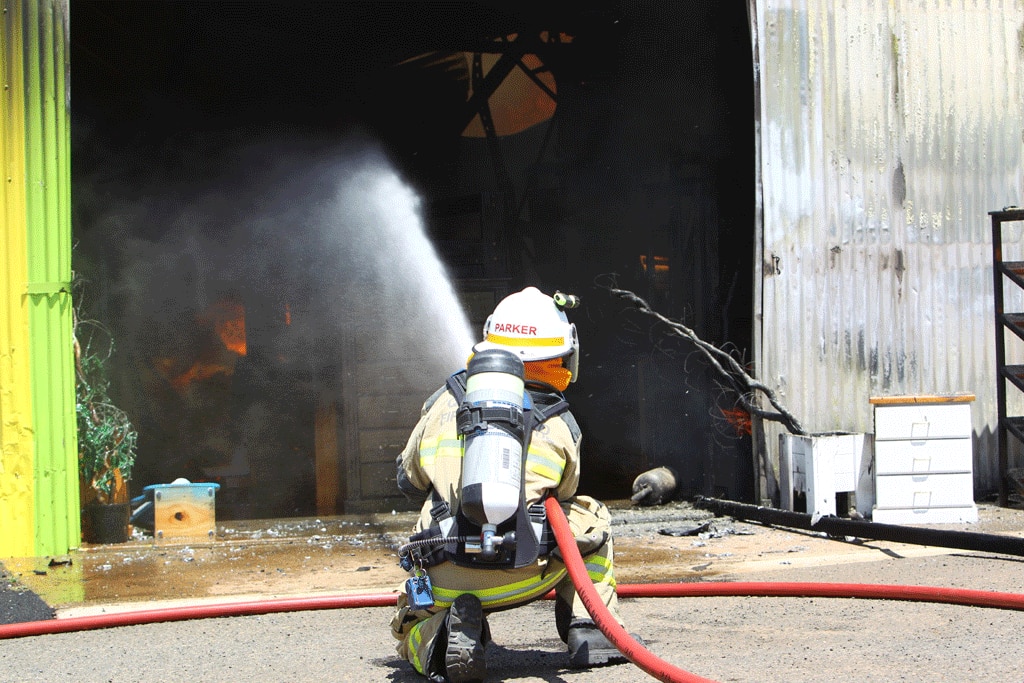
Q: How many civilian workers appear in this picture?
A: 0